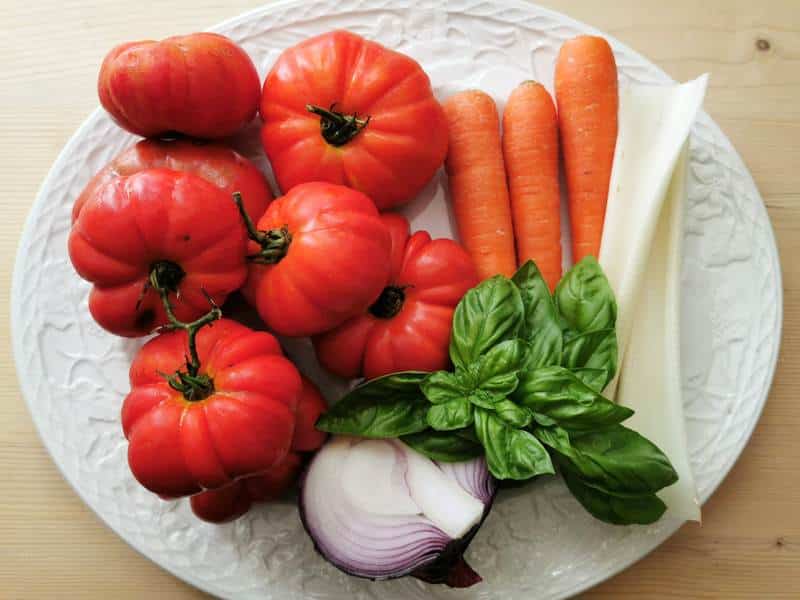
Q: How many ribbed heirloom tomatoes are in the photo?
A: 8